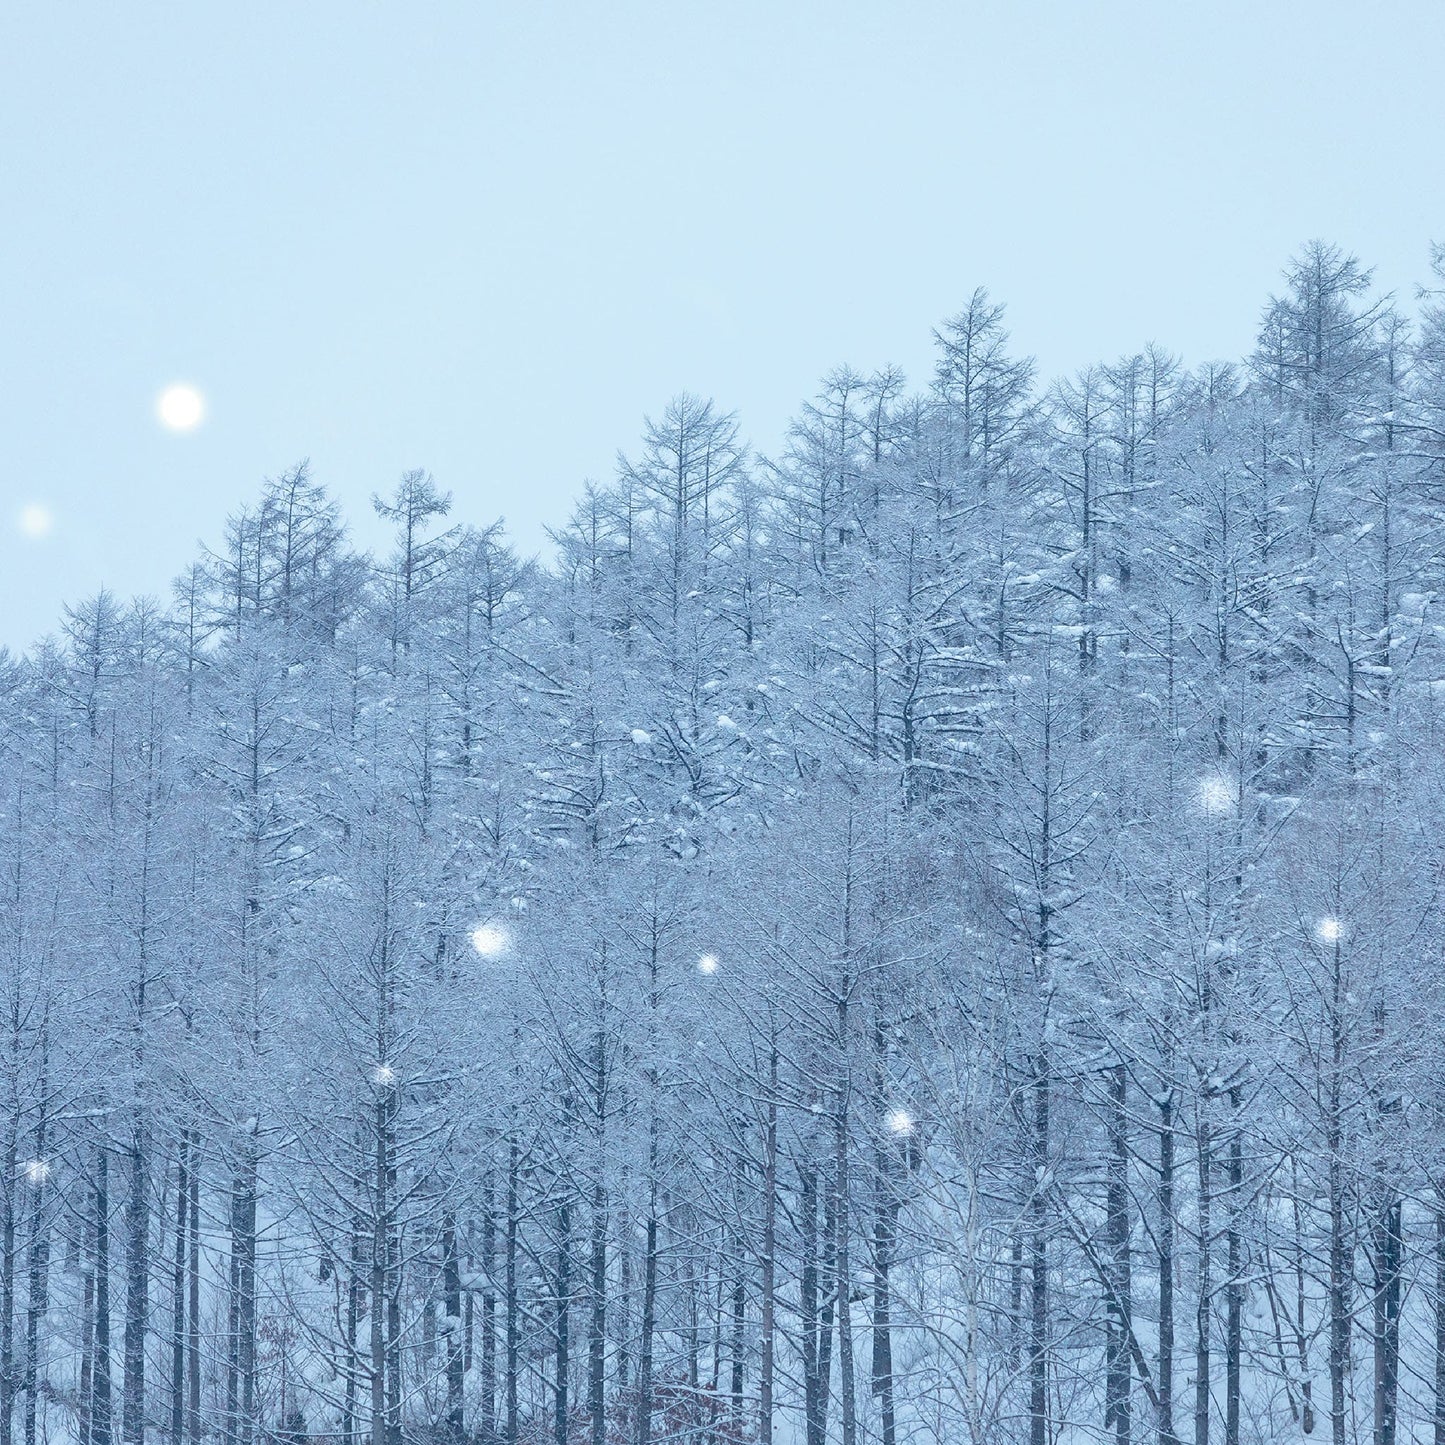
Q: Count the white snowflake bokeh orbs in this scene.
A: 9